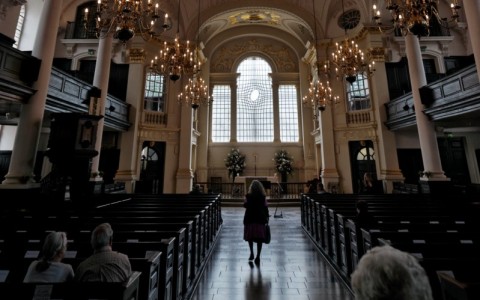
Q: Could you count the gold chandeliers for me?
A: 6